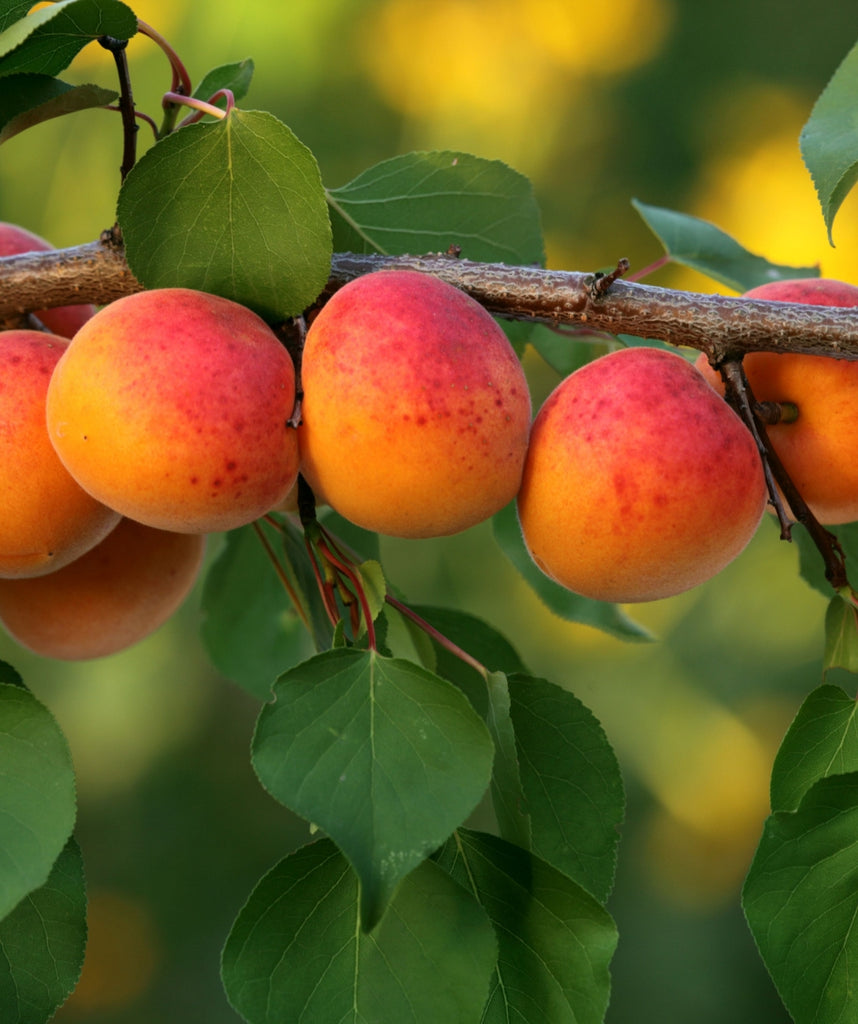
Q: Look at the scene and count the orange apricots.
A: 7